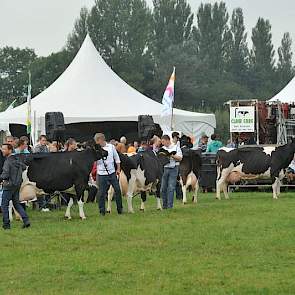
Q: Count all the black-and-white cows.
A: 4